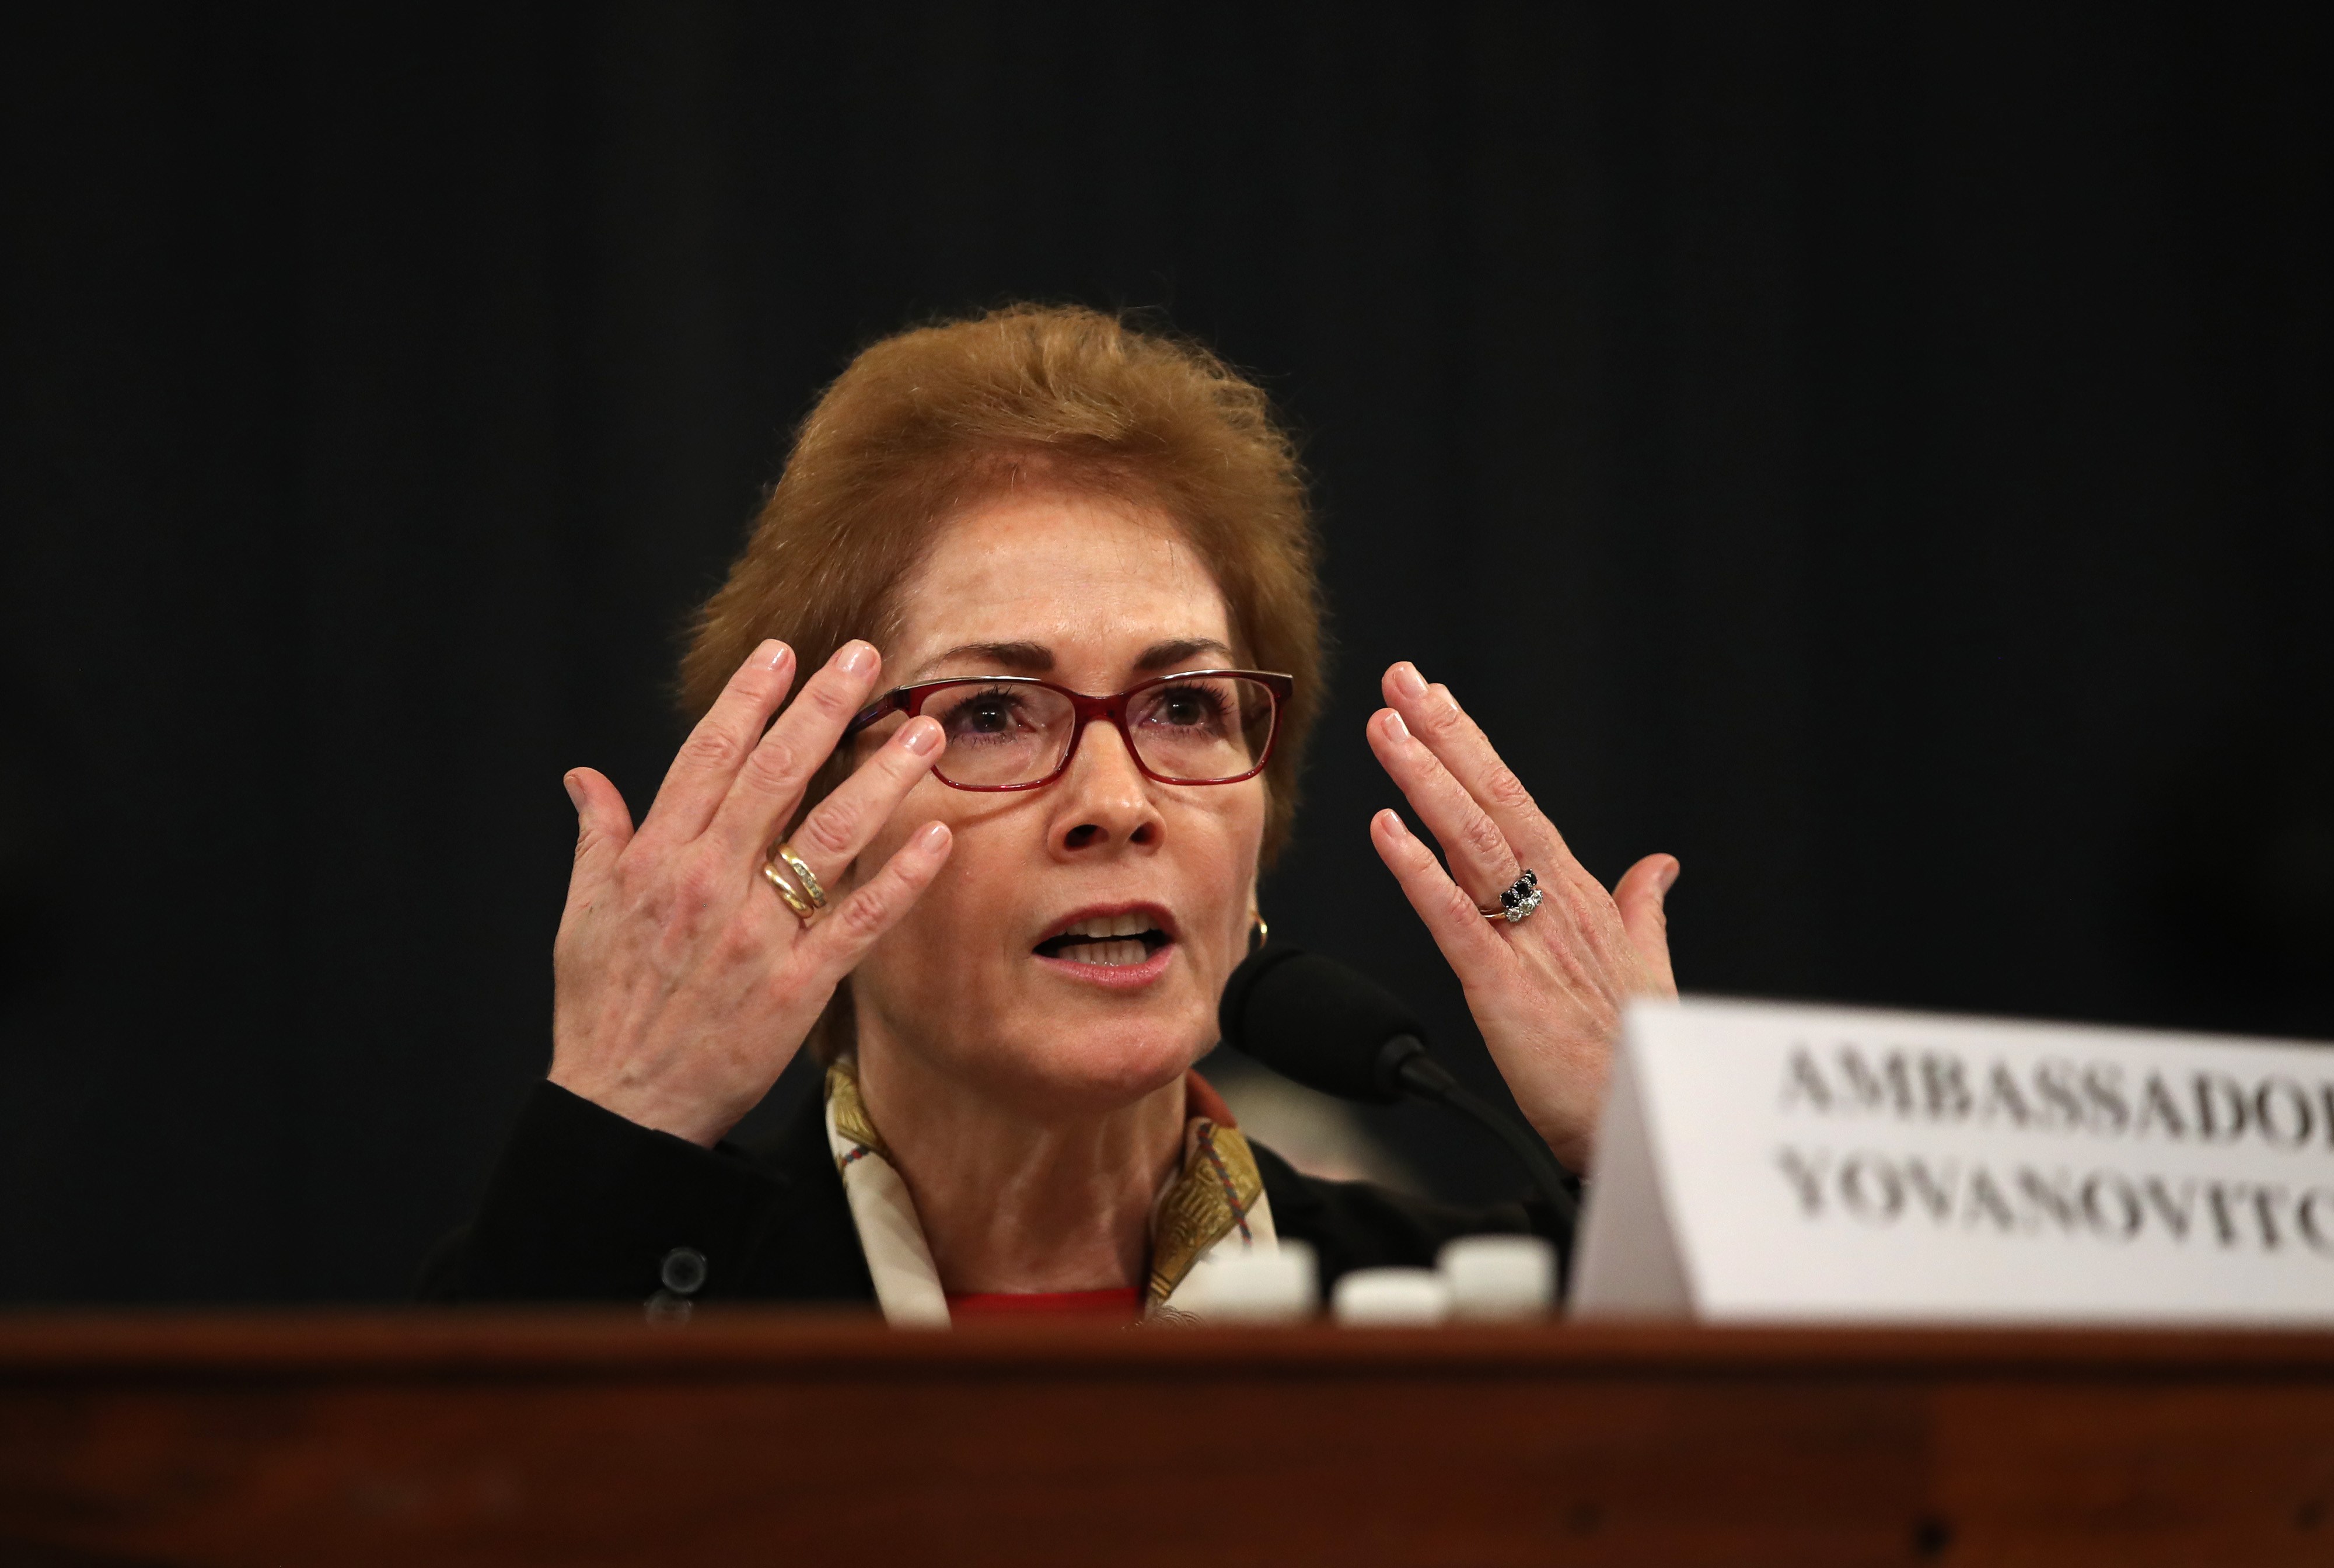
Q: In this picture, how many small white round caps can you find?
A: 3